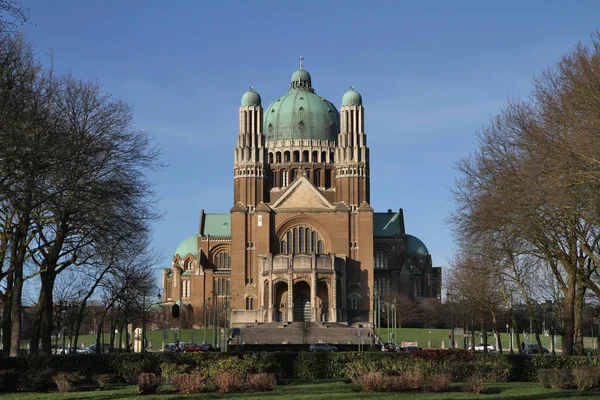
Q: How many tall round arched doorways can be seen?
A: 3